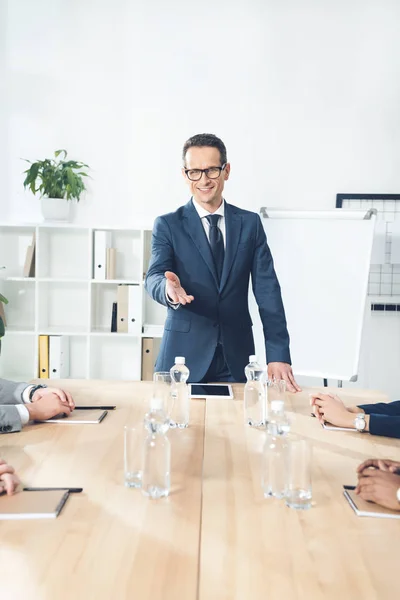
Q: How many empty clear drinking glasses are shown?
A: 4